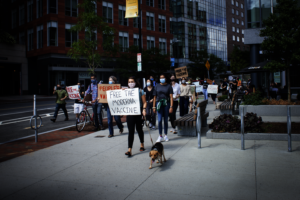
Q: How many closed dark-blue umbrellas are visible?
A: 0